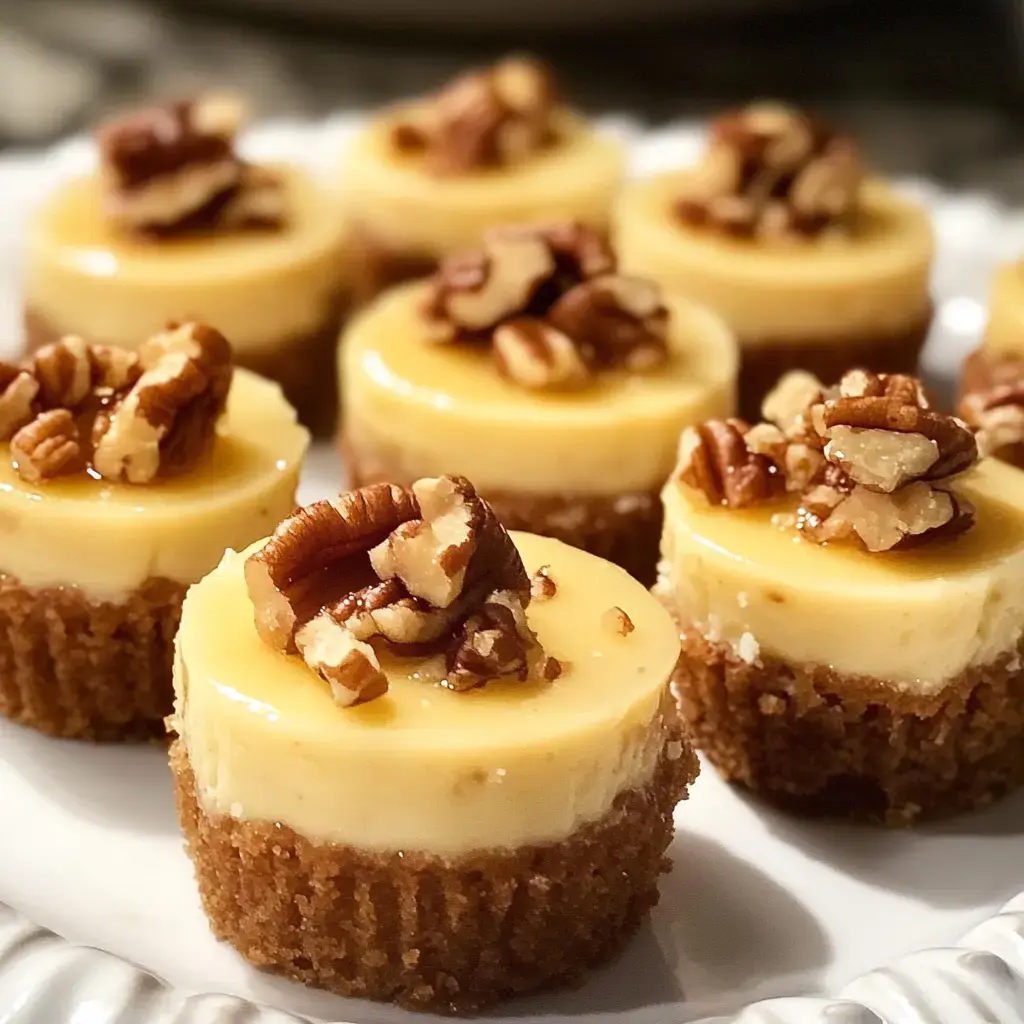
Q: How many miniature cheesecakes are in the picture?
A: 8